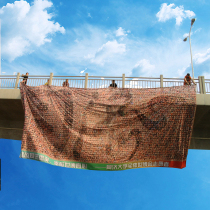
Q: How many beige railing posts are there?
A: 7